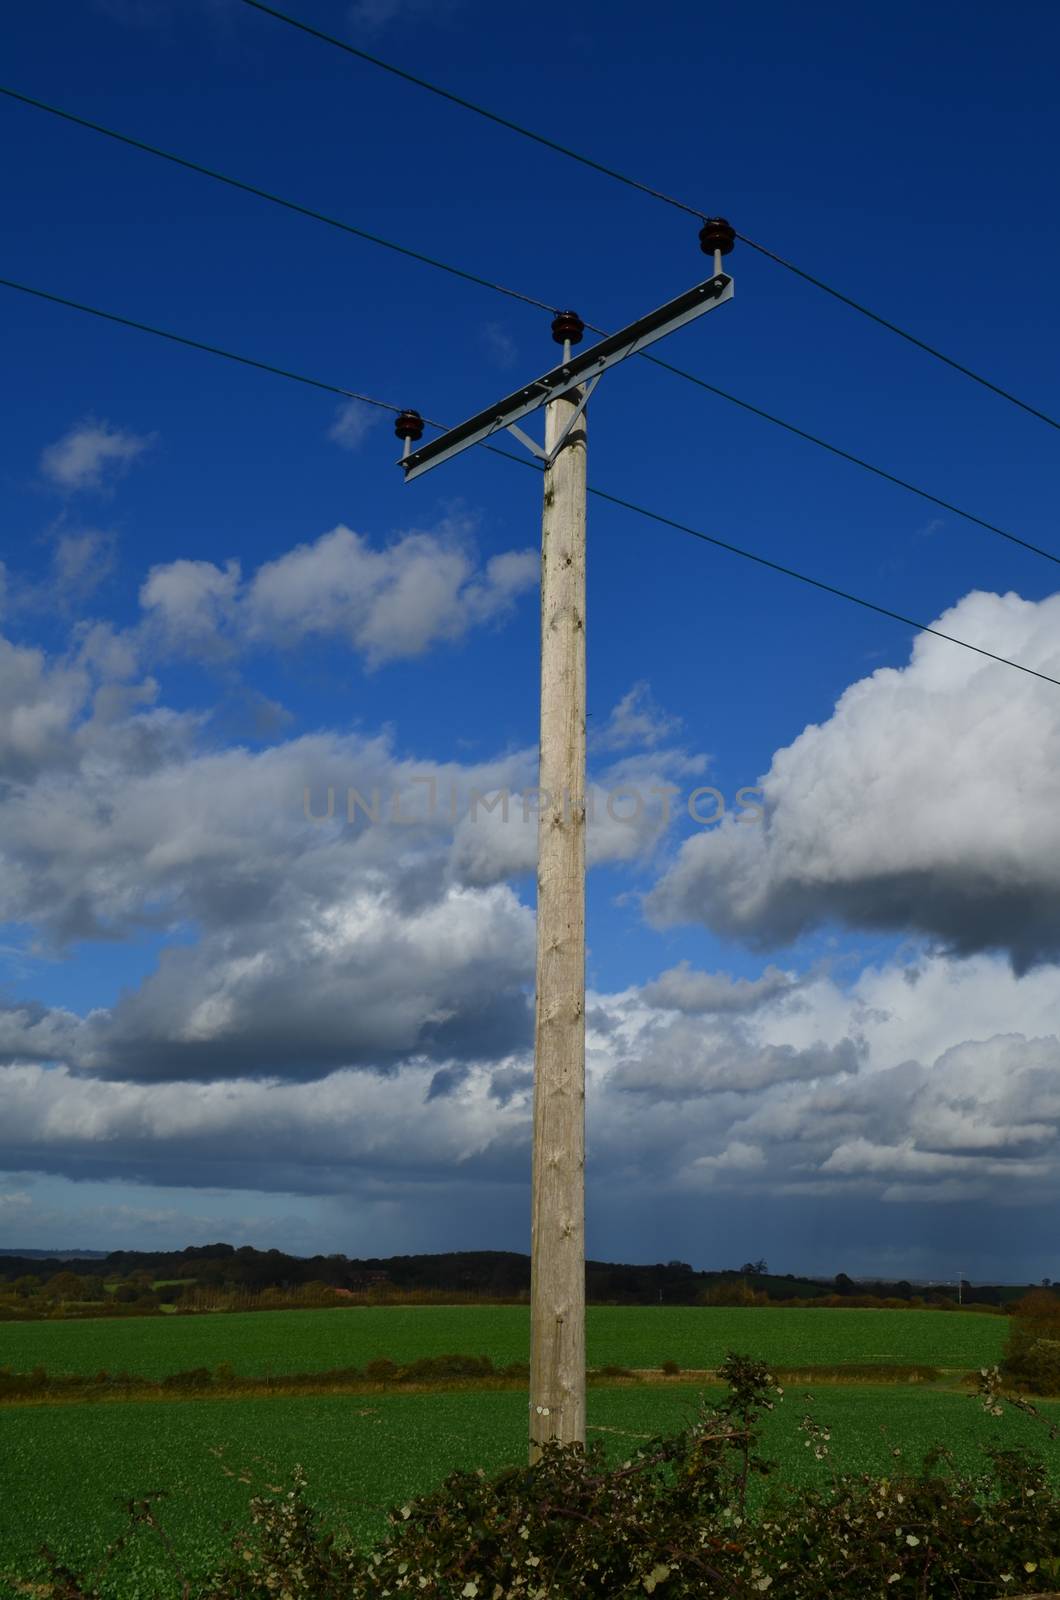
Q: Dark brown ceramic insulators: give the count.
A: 3